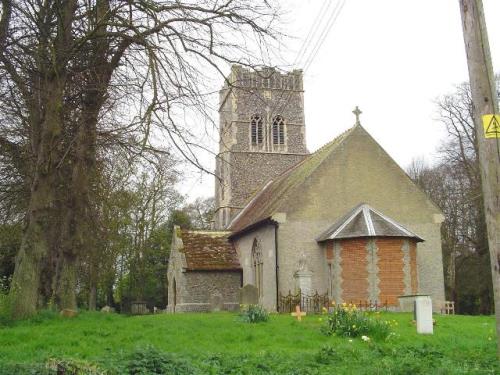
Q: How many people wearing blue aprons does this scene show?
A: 0